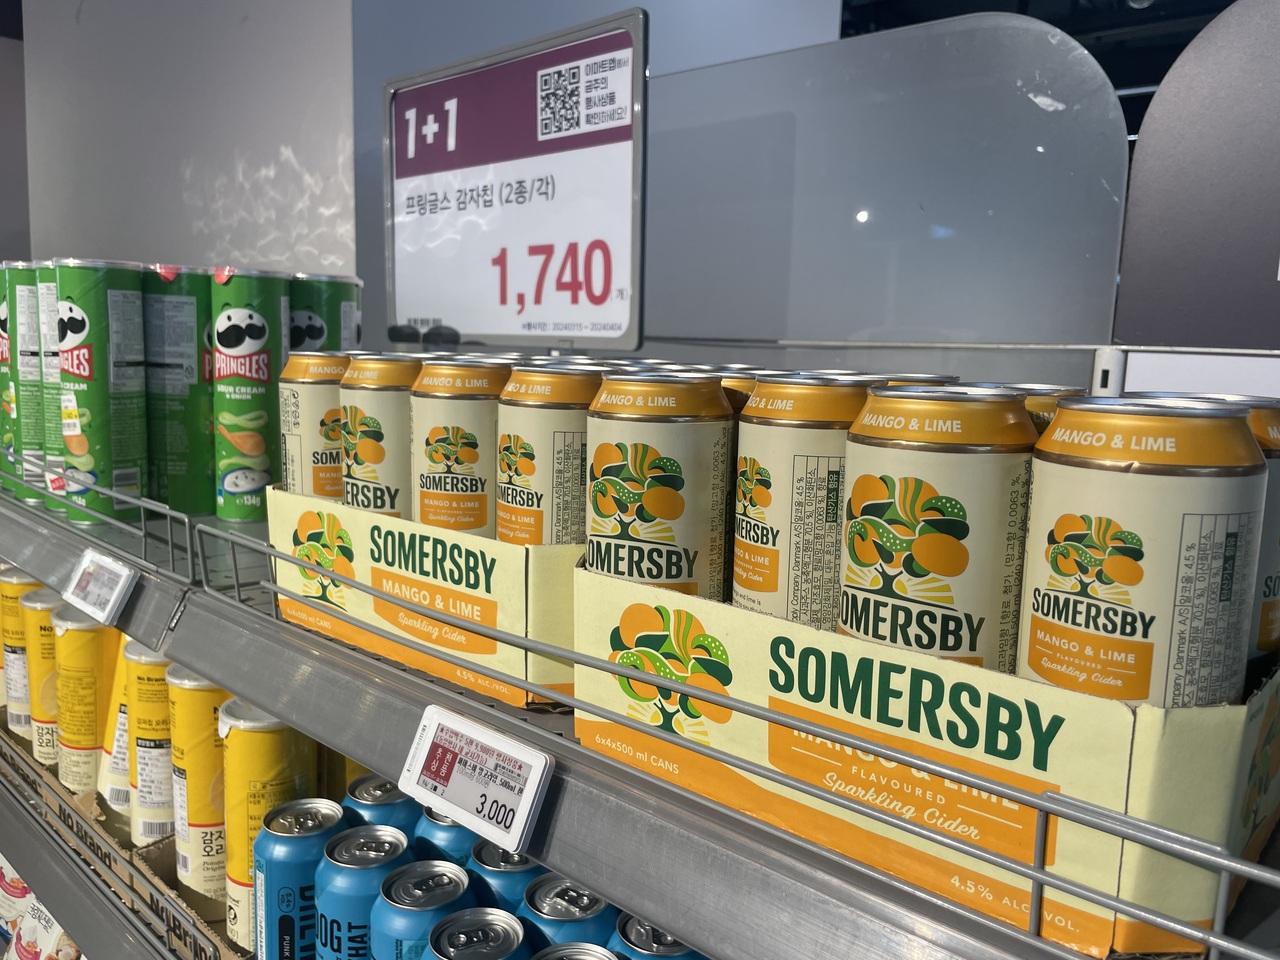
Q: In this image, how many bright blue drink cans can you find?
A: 10